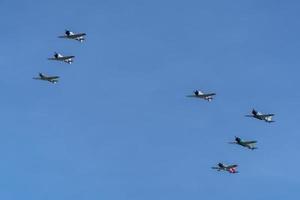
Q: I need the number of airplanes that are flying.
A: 7